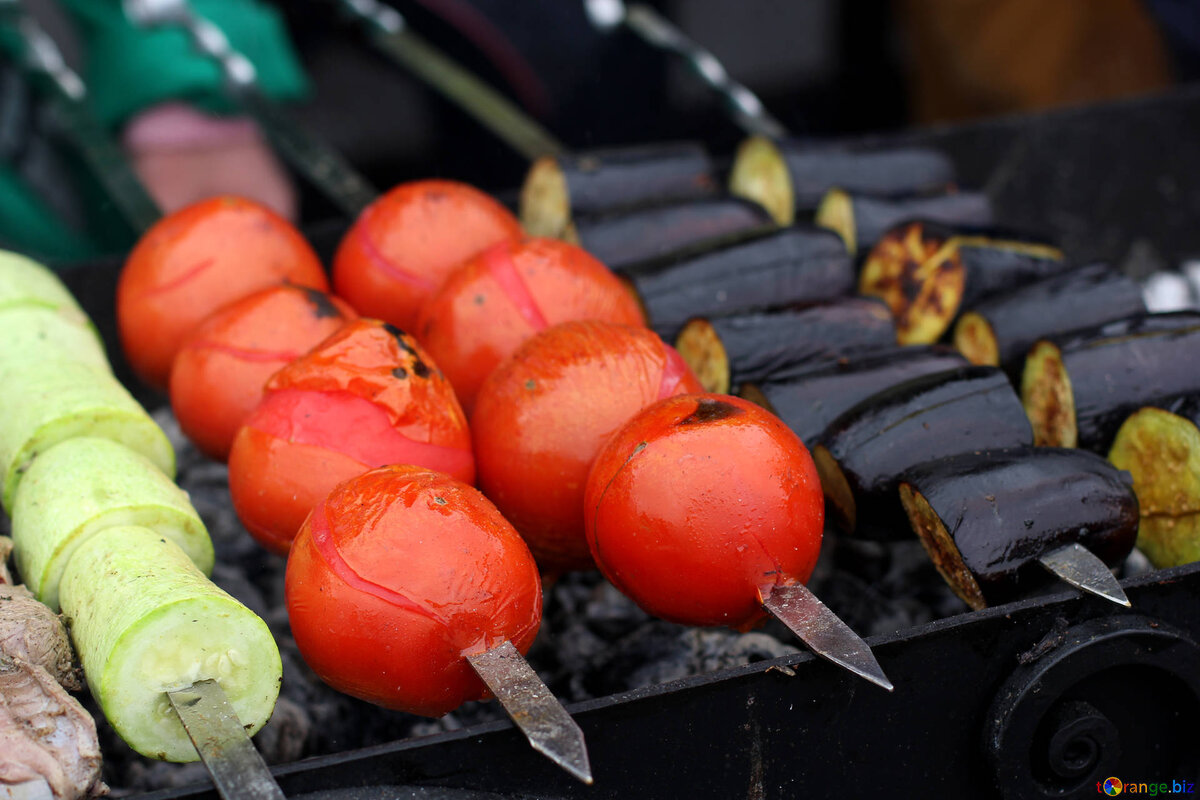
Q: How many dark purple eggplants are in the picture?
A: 13